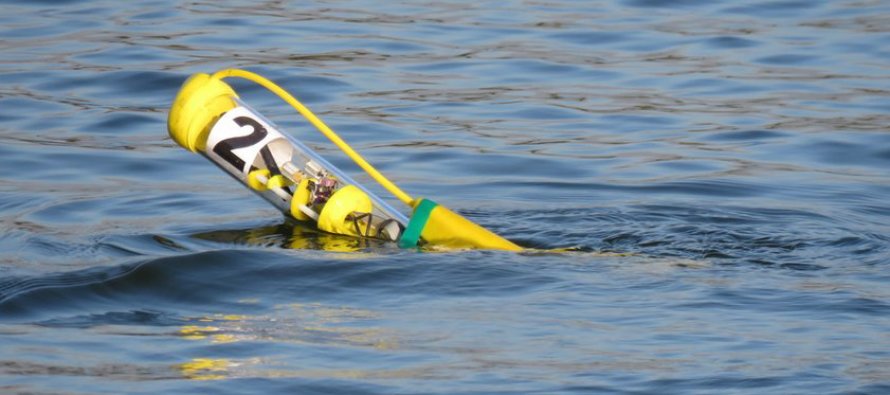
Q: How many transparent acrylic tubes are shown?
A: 1